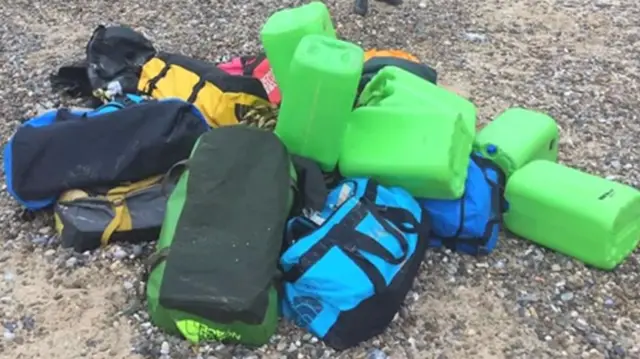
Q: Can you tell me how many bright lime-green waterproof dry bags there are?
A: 6